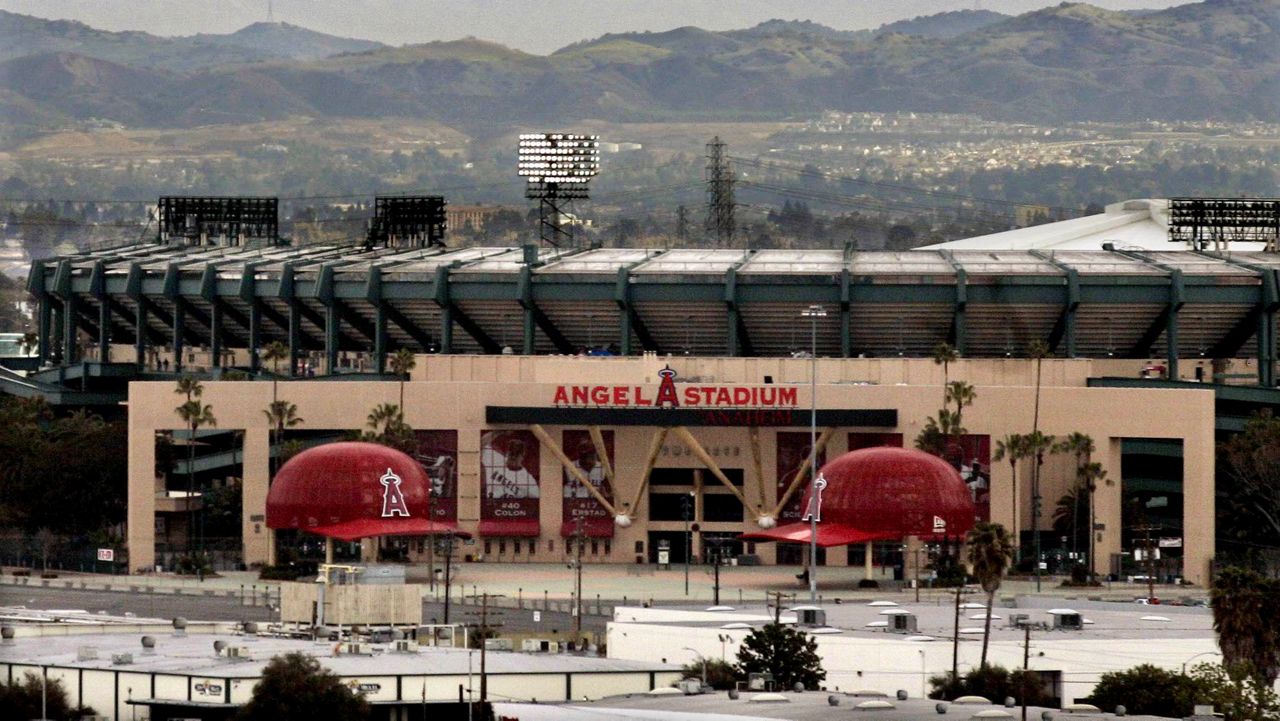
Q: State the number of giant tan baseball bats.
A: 6